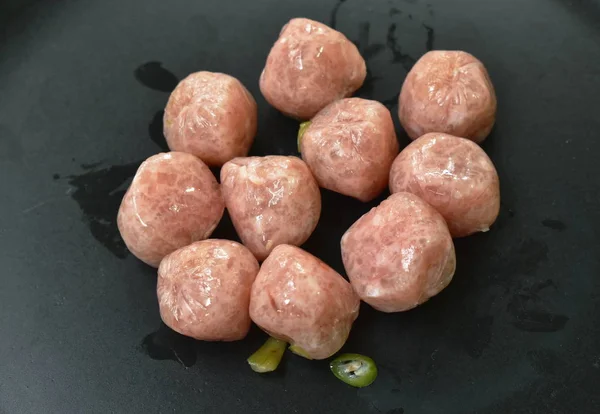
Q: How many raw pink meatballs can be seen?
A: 10